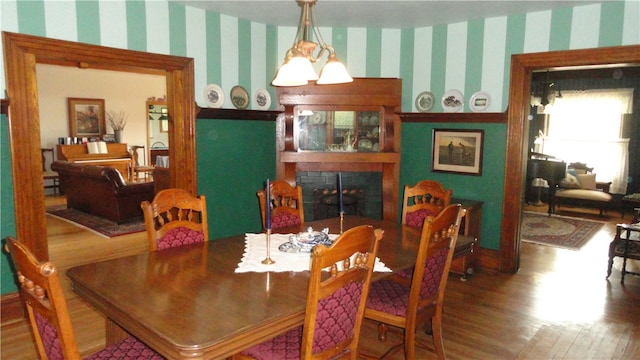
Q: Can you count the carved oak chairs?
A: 6